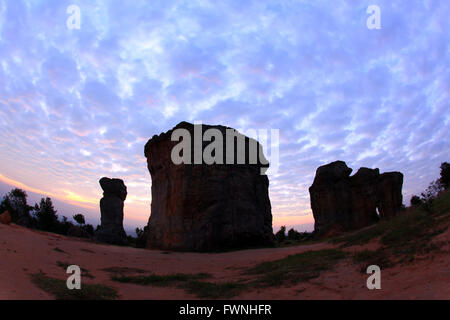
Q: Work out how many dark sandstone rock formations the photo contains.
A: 3